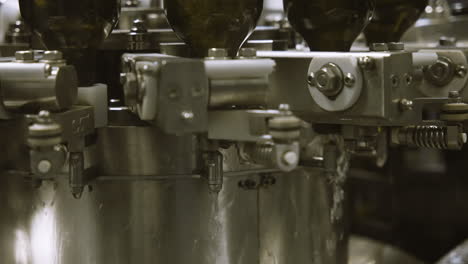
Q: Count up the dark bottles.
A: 4